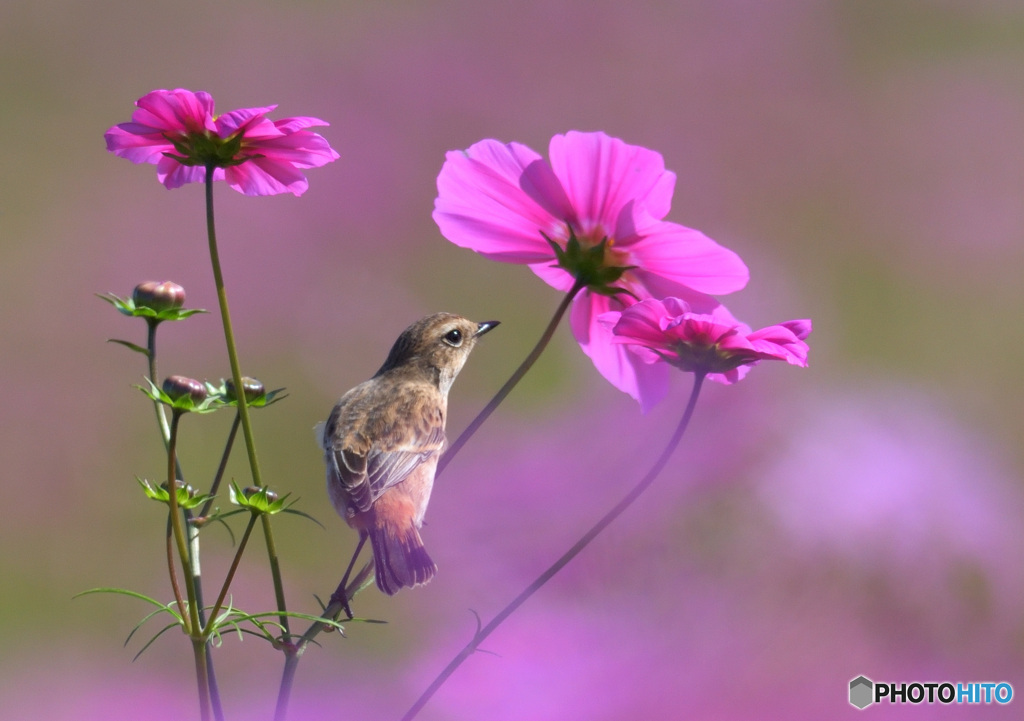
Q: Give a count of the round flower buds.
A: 5